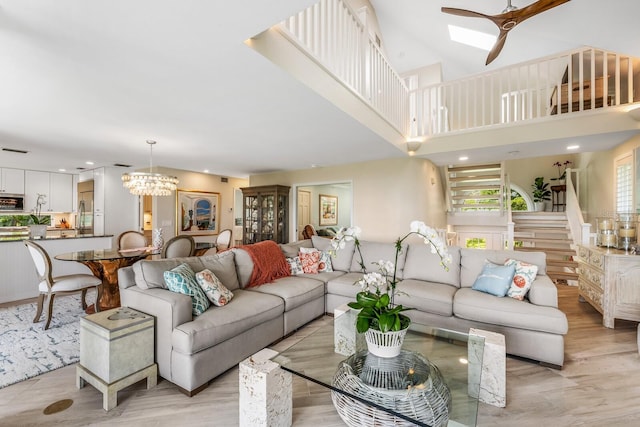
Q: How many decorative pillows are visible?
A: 7